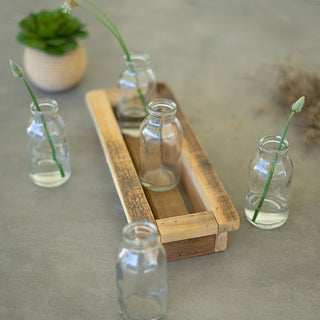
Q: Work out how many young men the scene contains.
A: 0